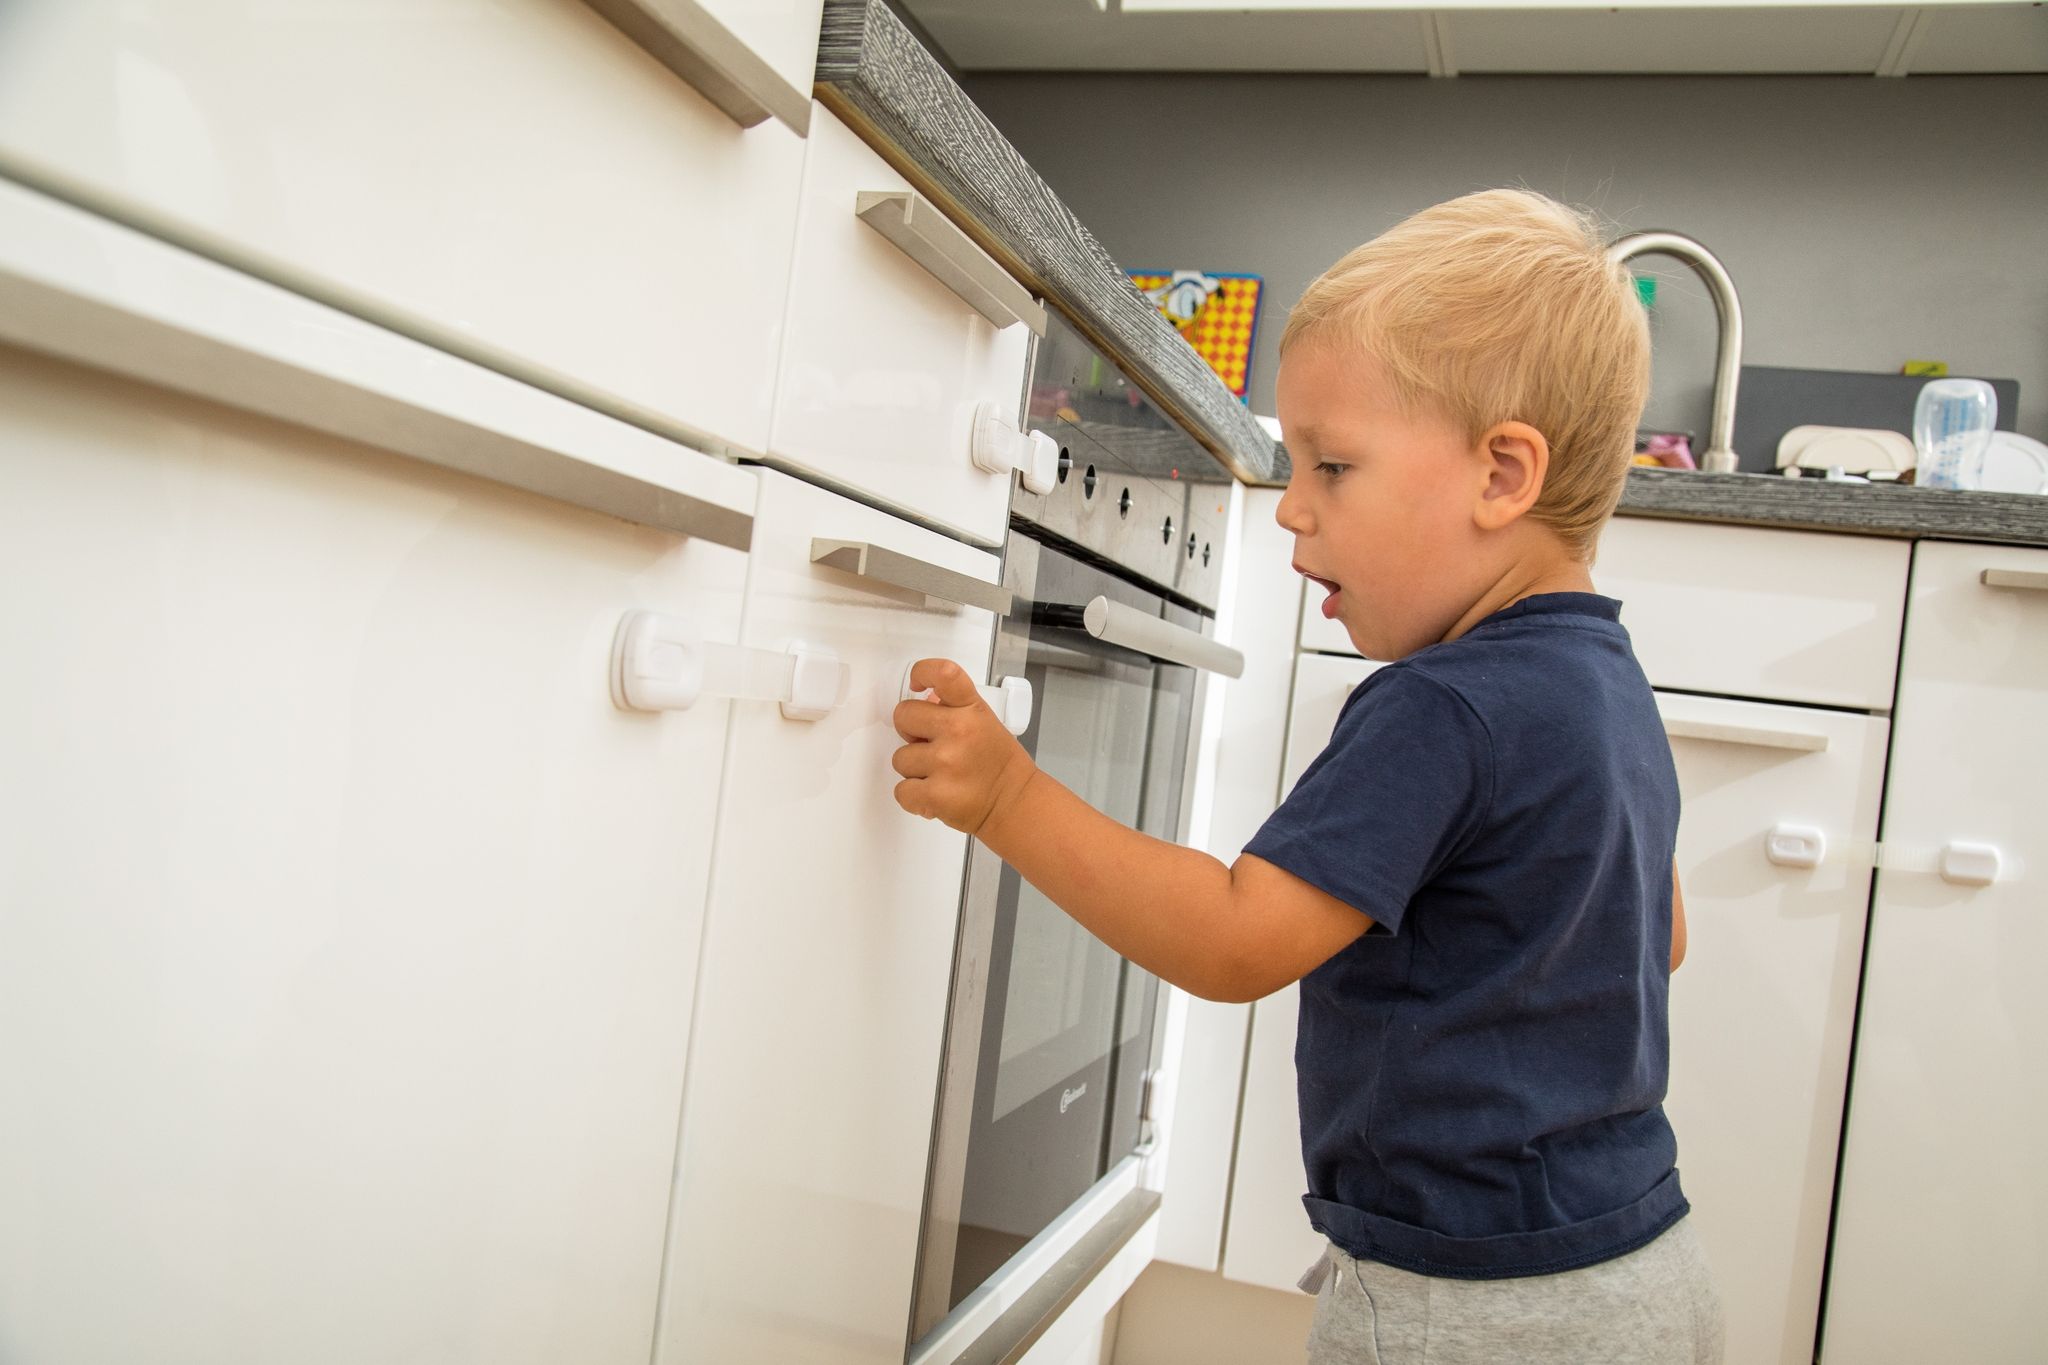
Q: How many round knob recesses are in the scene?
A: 6